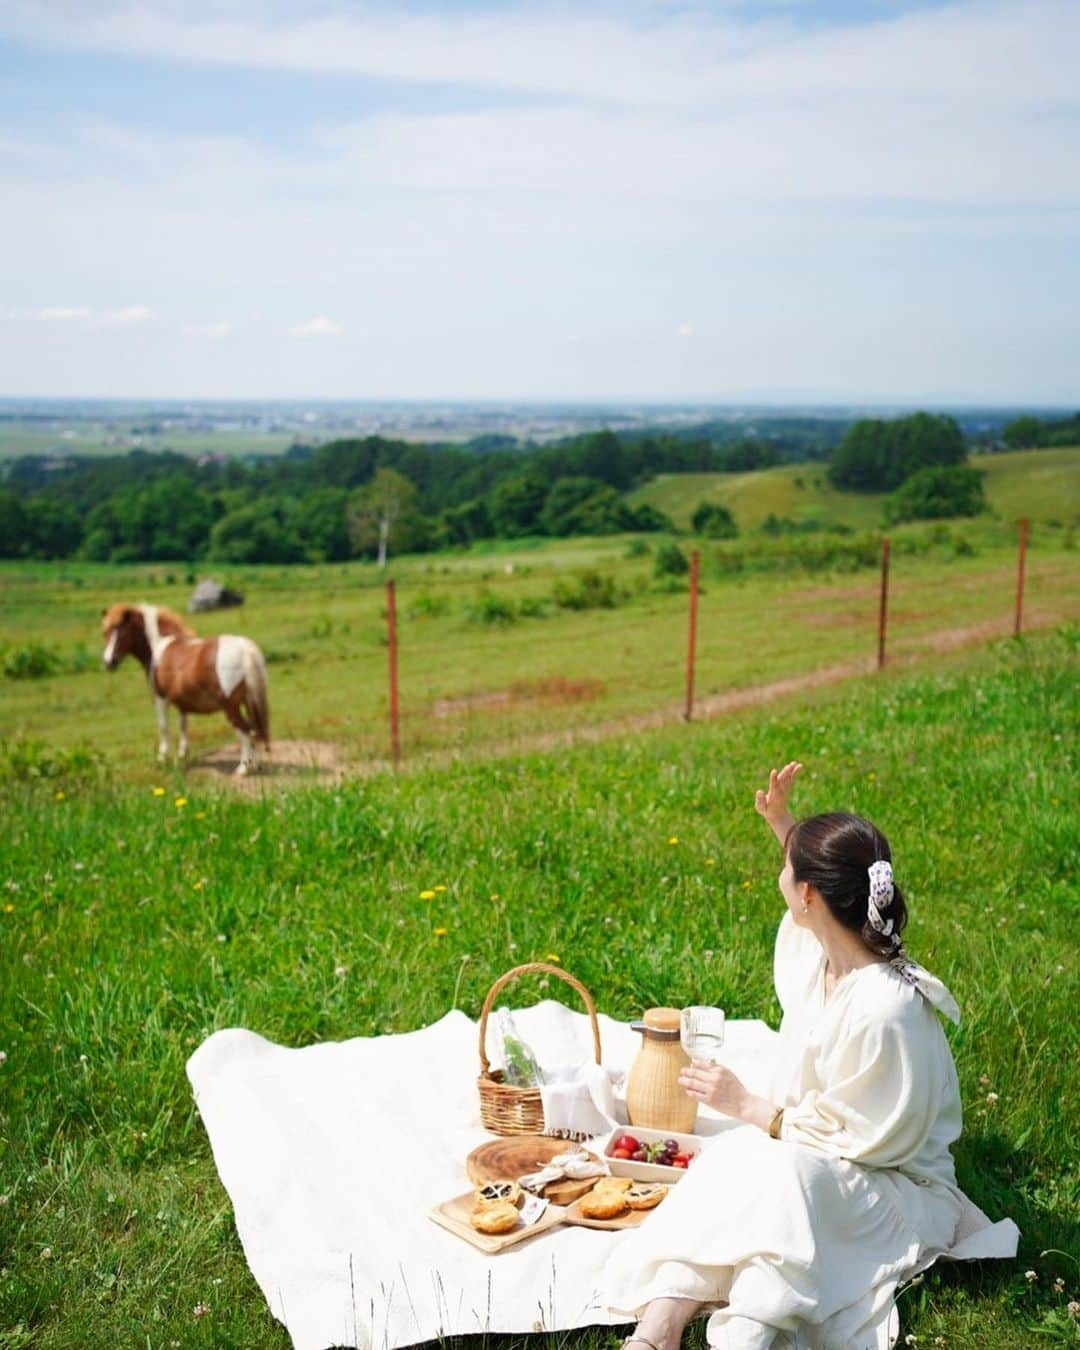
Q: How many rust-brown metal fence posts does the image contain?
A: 4